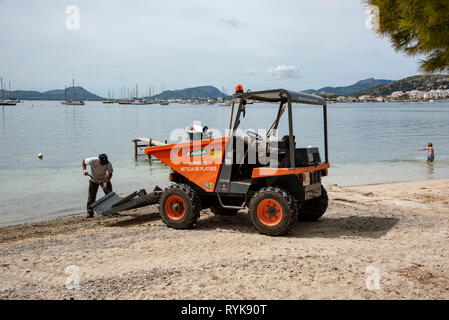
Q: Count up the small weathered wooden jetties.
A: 1